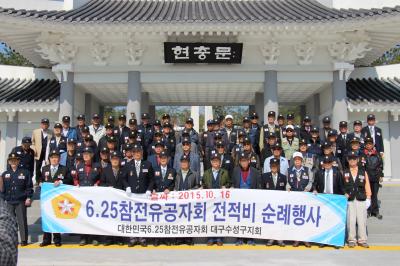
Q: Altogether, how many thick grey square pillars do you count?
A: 4